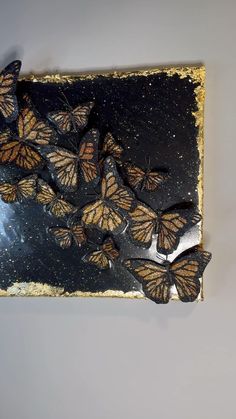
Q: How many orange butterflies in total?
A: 13